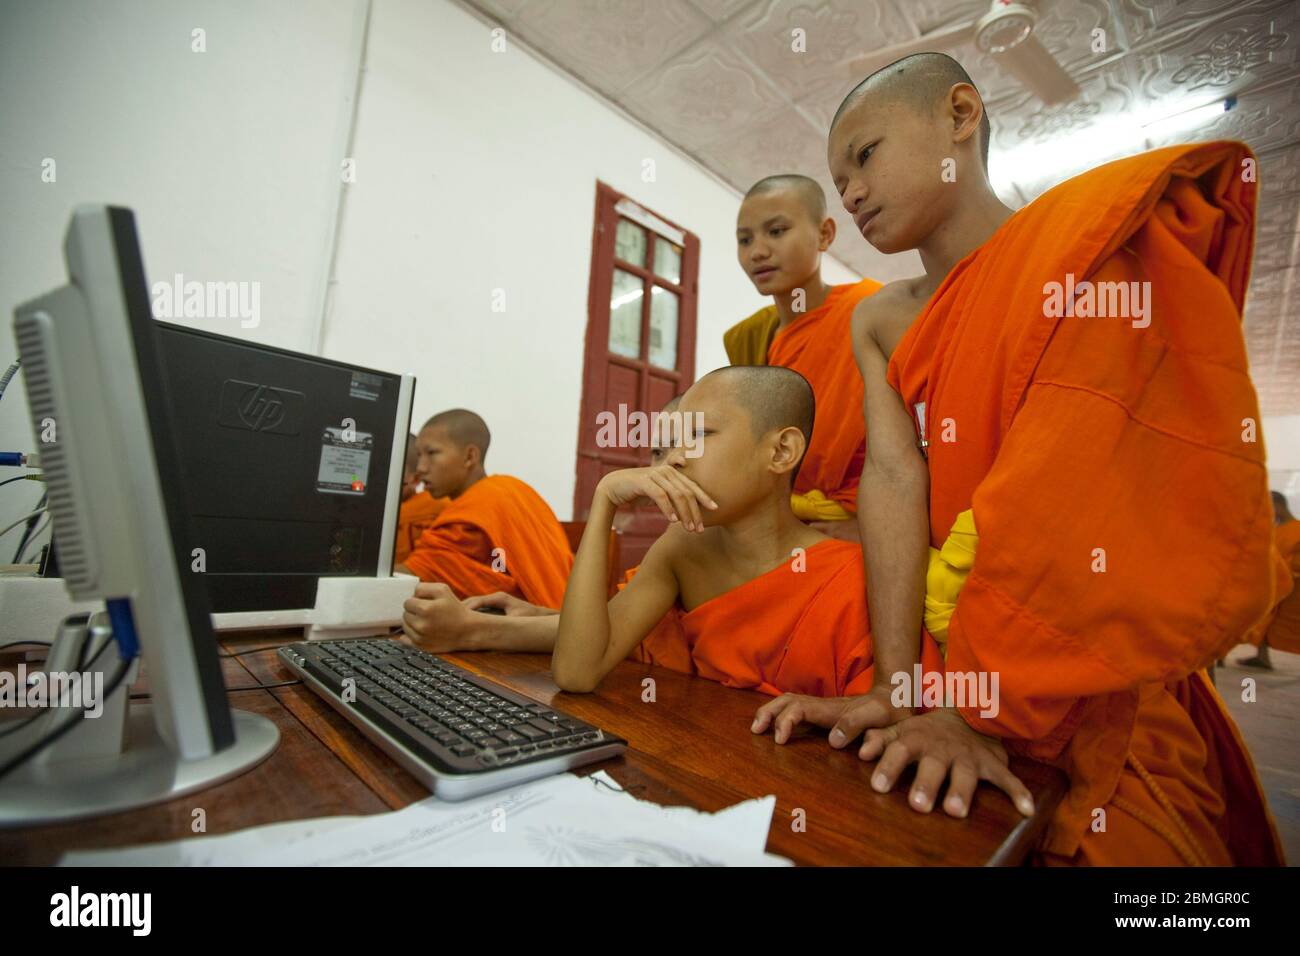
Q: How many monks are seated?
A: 4